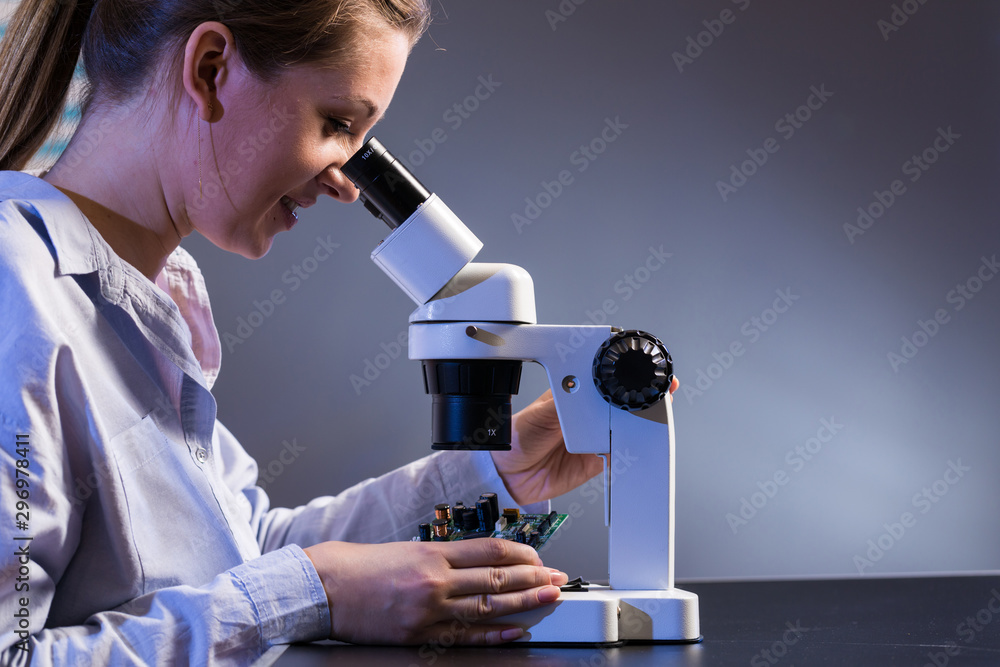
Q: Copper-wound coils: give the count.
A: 2